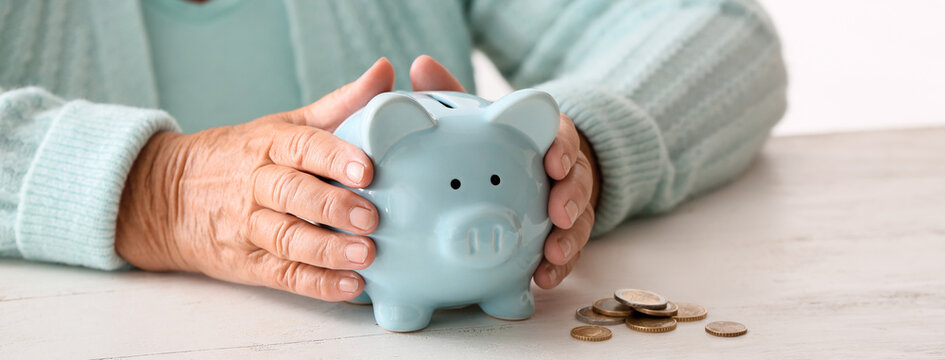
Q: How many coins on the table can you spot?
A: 8